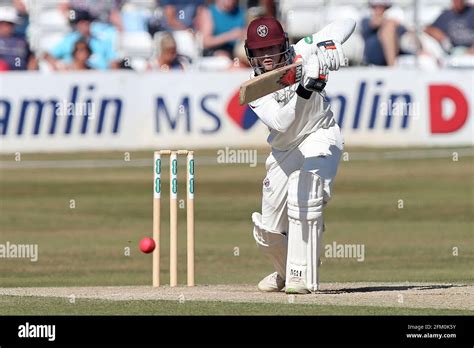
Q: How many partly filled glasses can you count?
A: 0